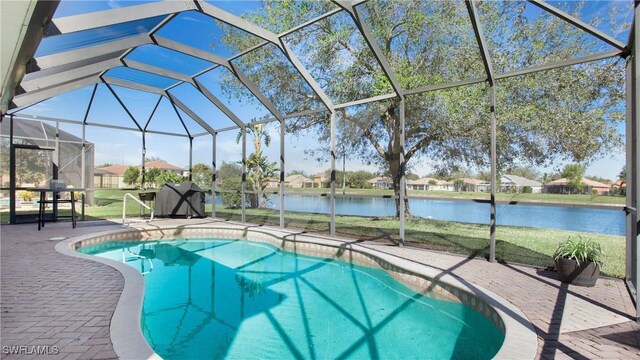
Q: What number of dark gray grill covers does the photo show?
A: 1